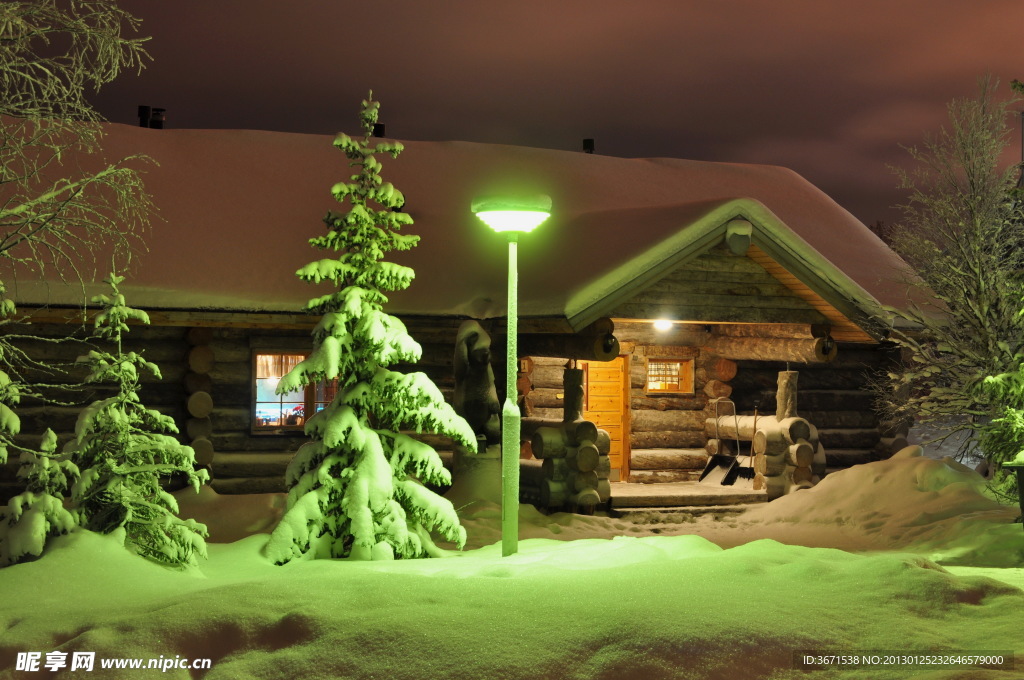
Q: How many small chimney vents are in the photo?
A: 4